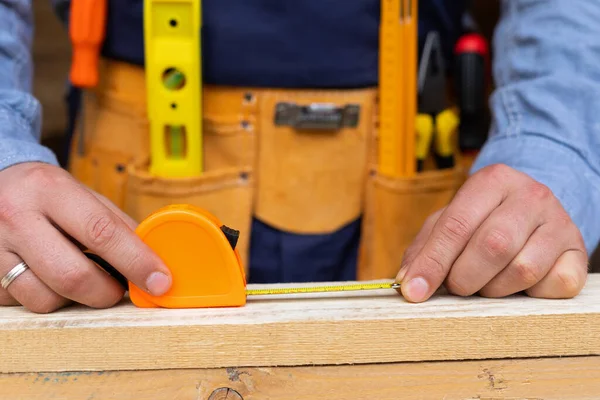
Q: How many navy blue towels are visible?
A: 0